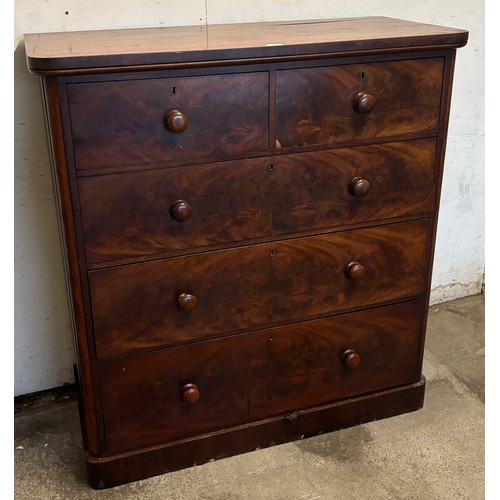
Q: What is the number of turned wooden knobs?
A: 8